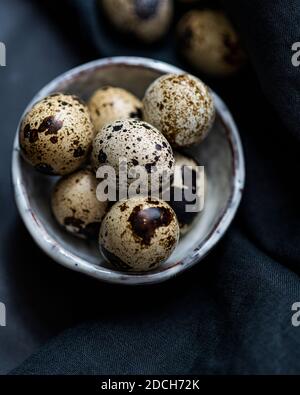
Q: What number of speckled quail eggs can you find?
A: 9